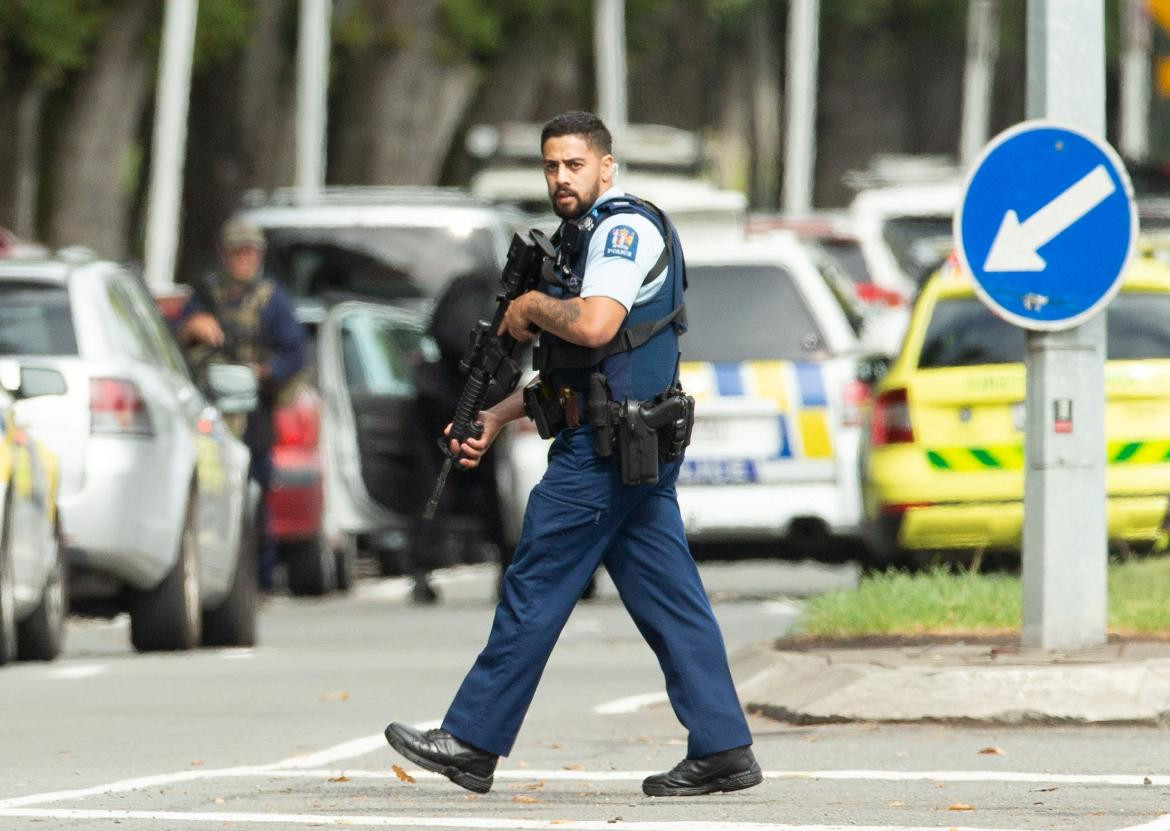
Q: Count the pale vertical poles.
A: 7